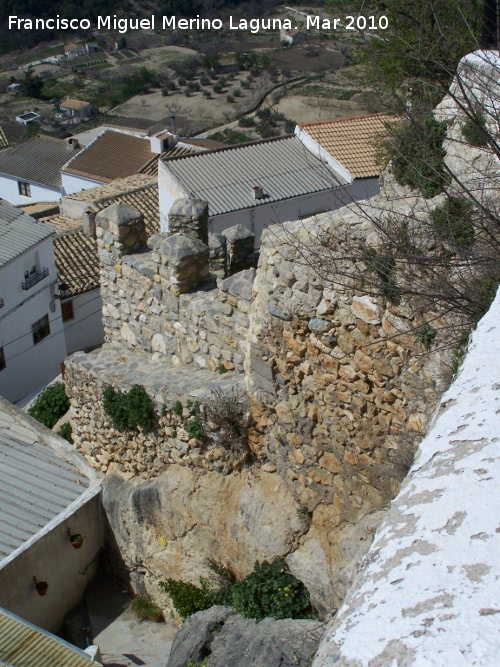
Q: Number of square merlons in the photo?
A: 5